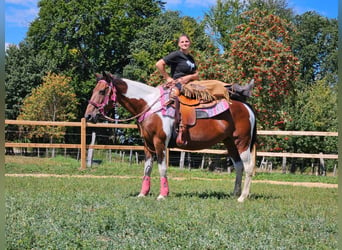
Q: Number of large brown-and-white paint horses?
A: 1